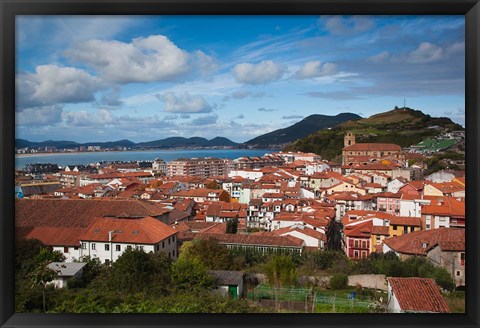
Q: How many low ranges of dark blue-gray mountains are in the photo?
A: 1